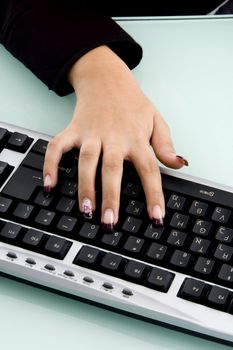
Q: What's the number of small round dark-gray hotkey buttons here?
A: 7